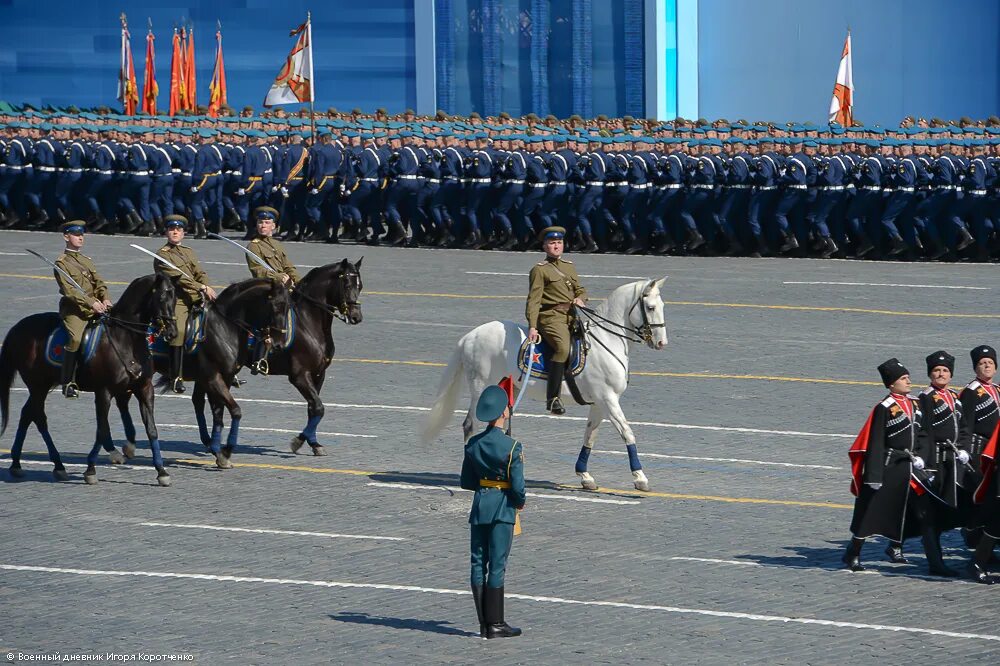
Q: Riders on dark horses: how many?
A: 3